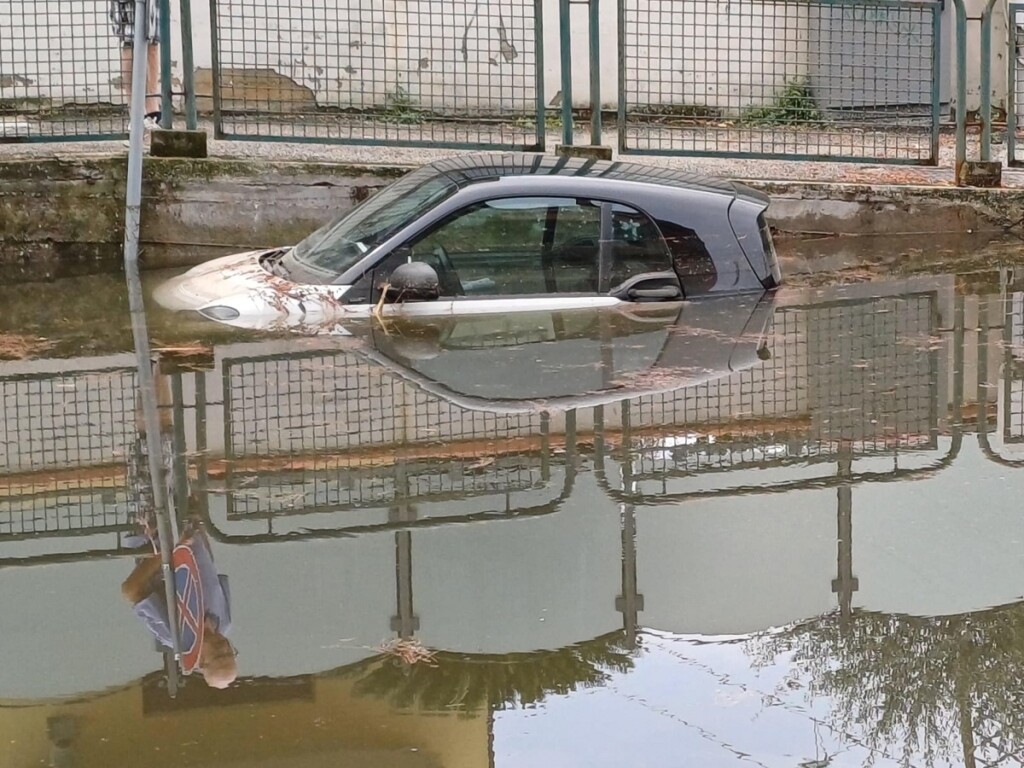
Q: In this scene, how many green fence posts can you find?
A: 6